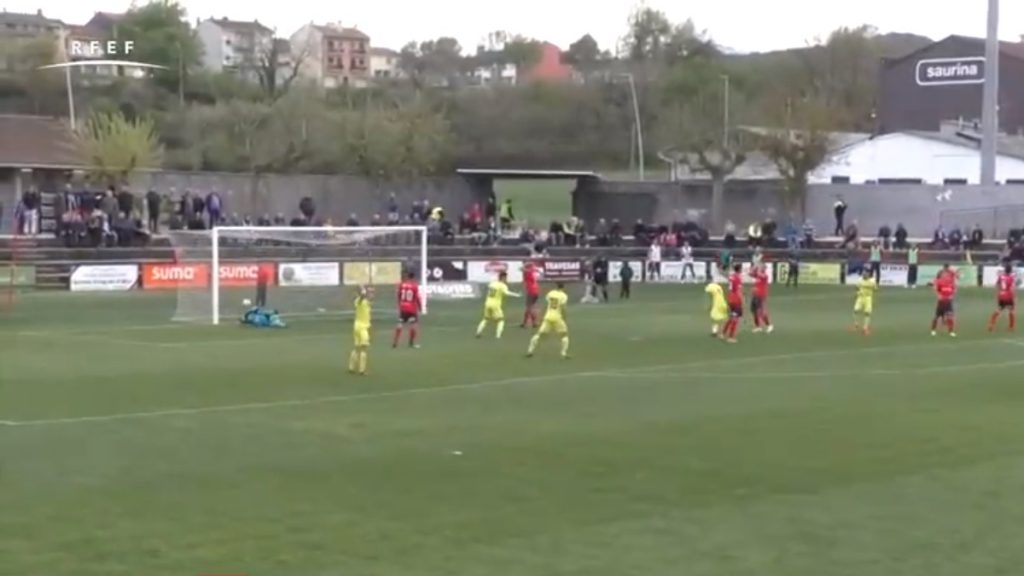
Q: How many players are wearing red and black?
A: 6